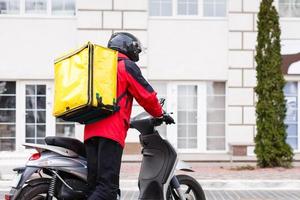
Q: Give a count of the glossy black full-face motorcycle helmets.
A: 1